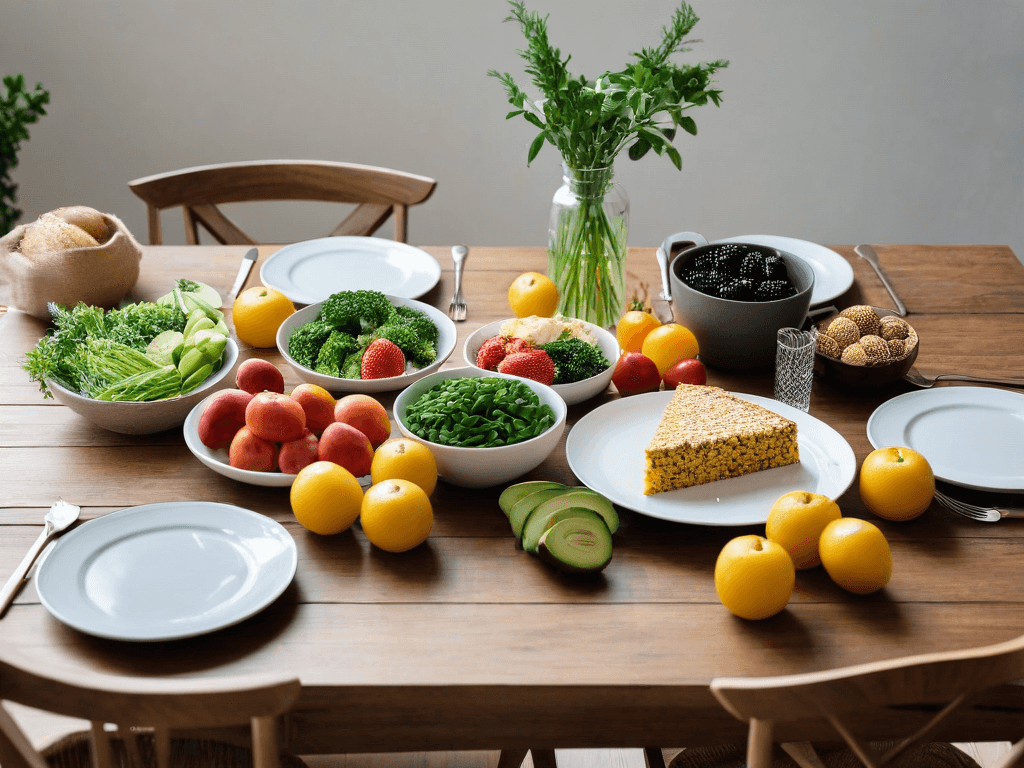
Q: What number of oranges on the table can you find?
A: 11